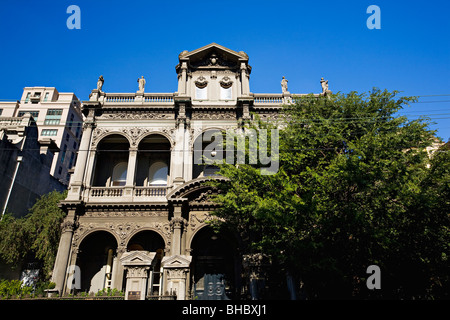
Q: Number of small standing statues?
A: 4